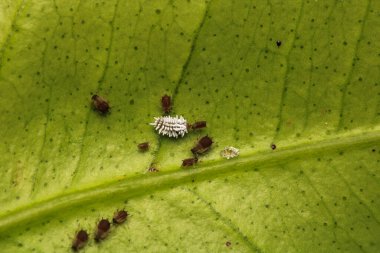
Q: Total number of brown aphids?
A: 9